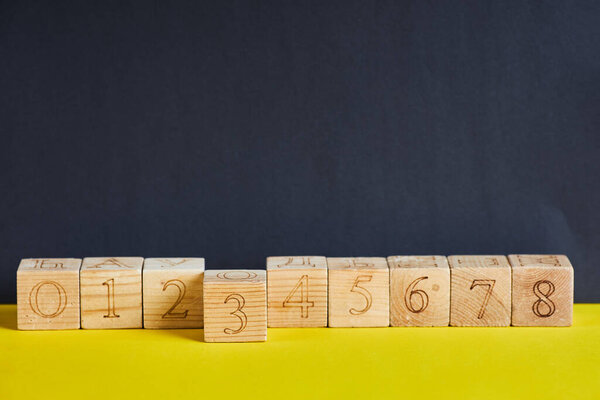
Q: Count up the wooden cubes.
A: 9